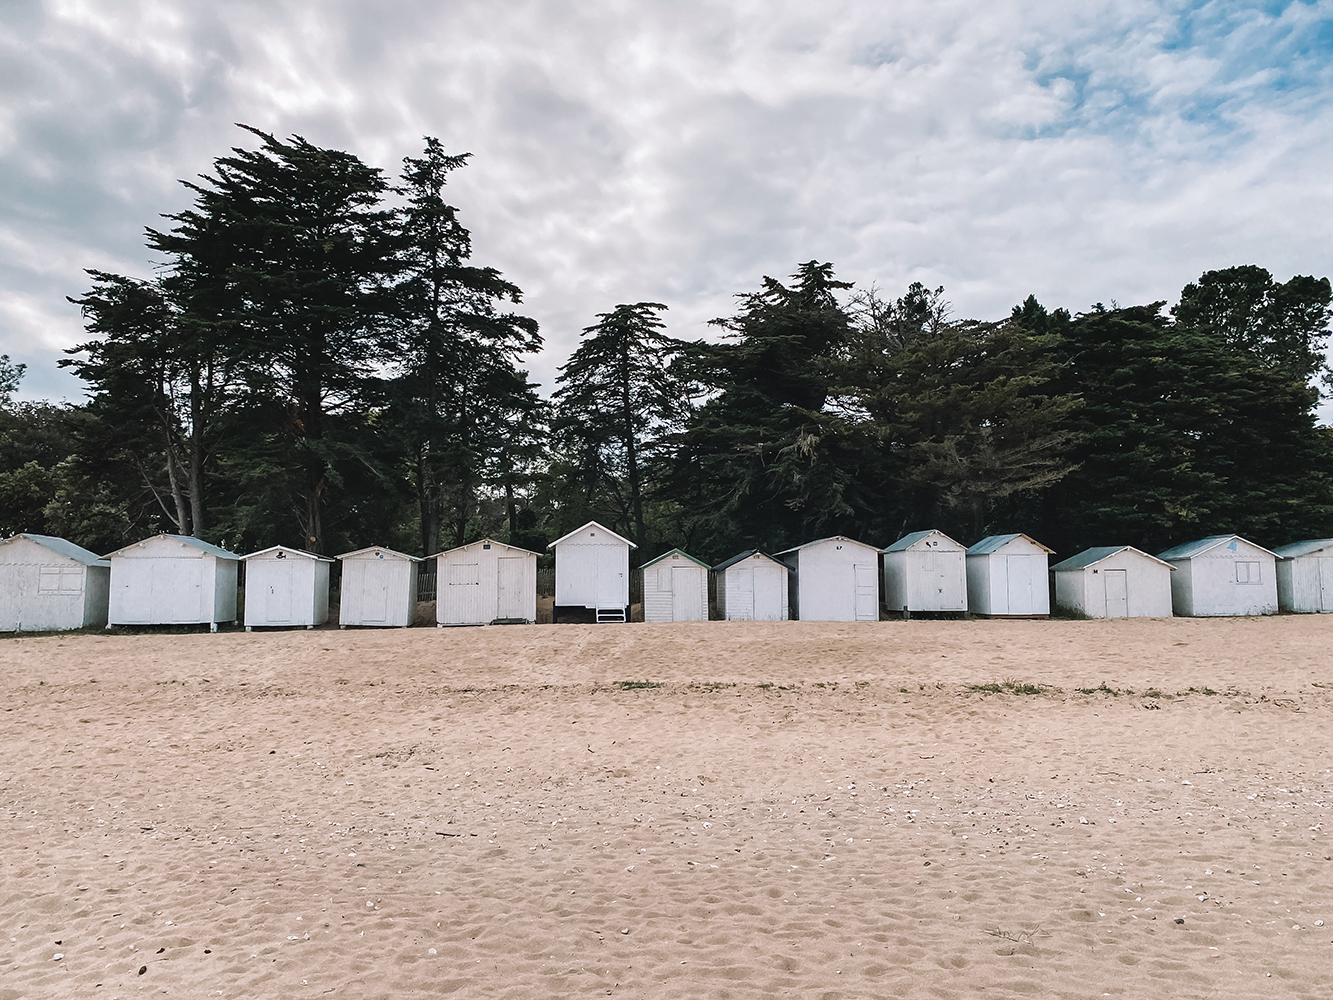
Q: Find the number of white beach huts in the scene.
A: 14